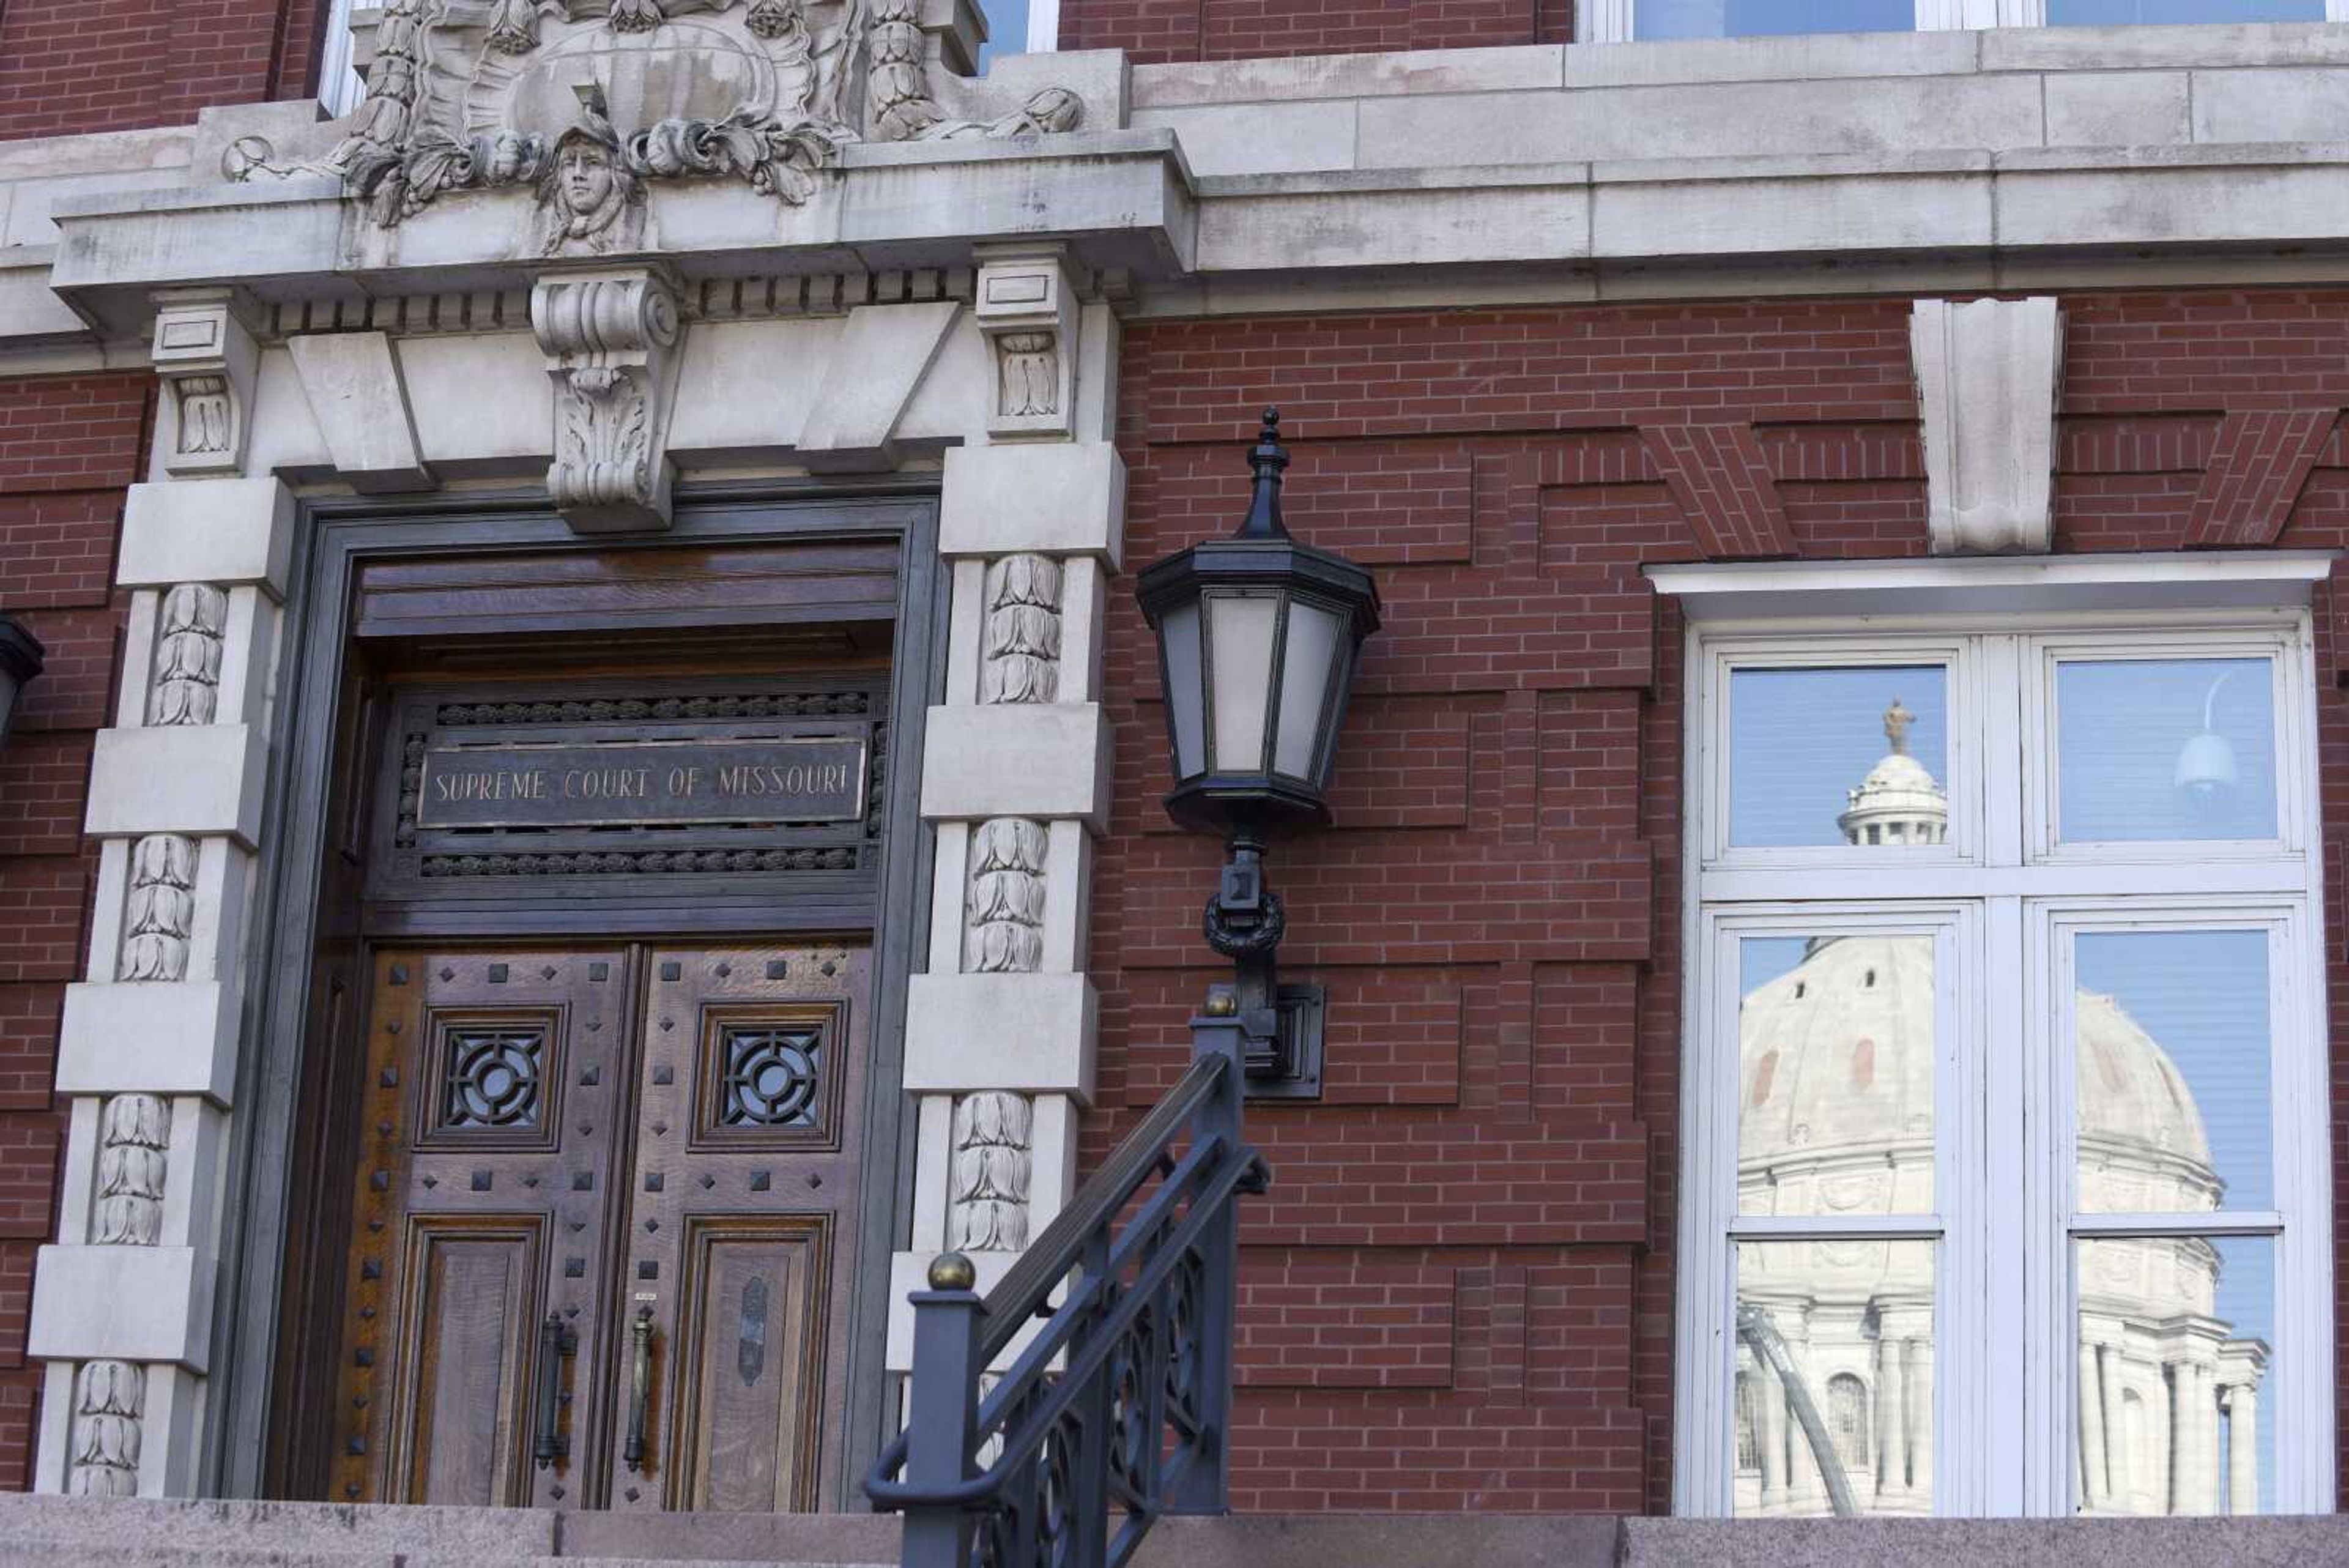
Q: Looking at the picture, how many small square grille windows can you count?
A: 2